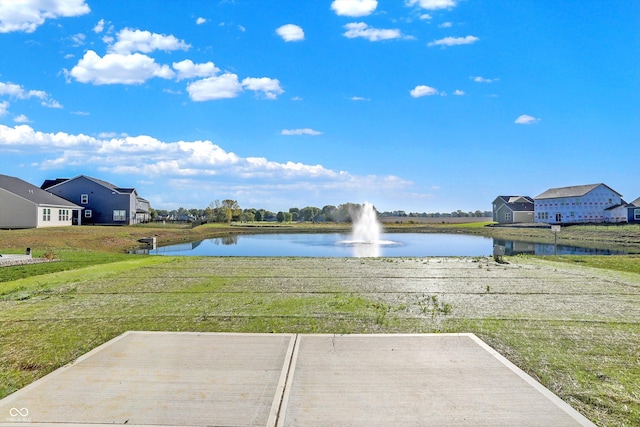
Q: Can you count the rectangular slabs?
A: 2